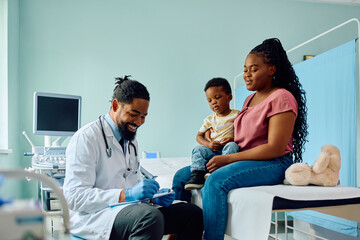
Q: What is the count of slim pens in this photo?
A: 1